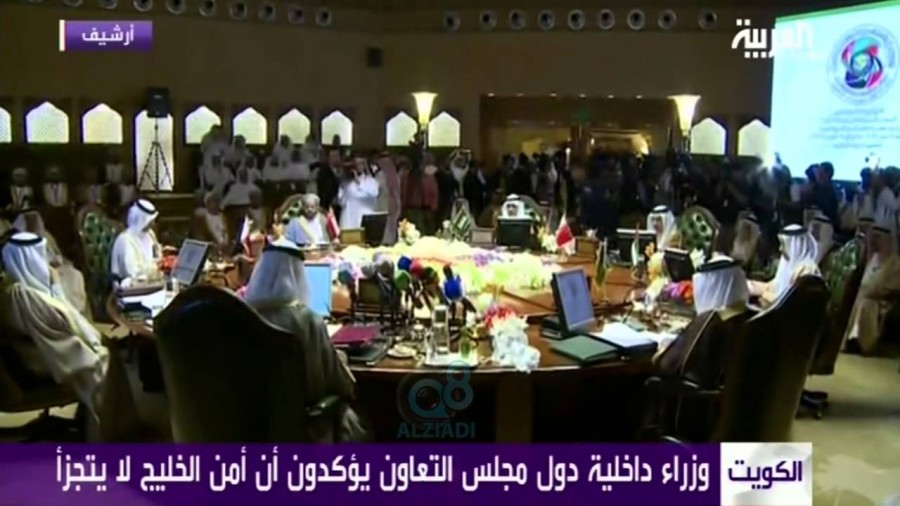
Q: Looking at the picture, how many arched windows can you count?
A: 12